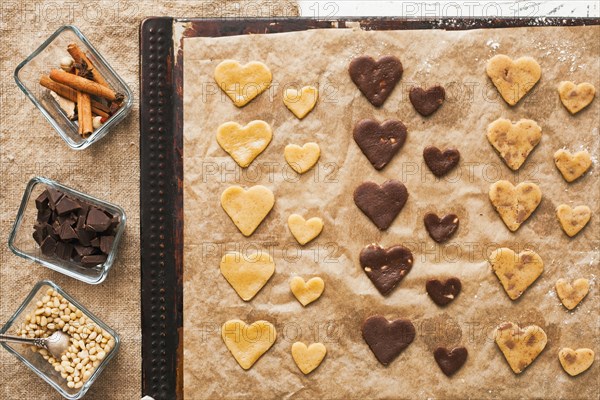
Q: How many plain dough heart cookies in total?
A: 10